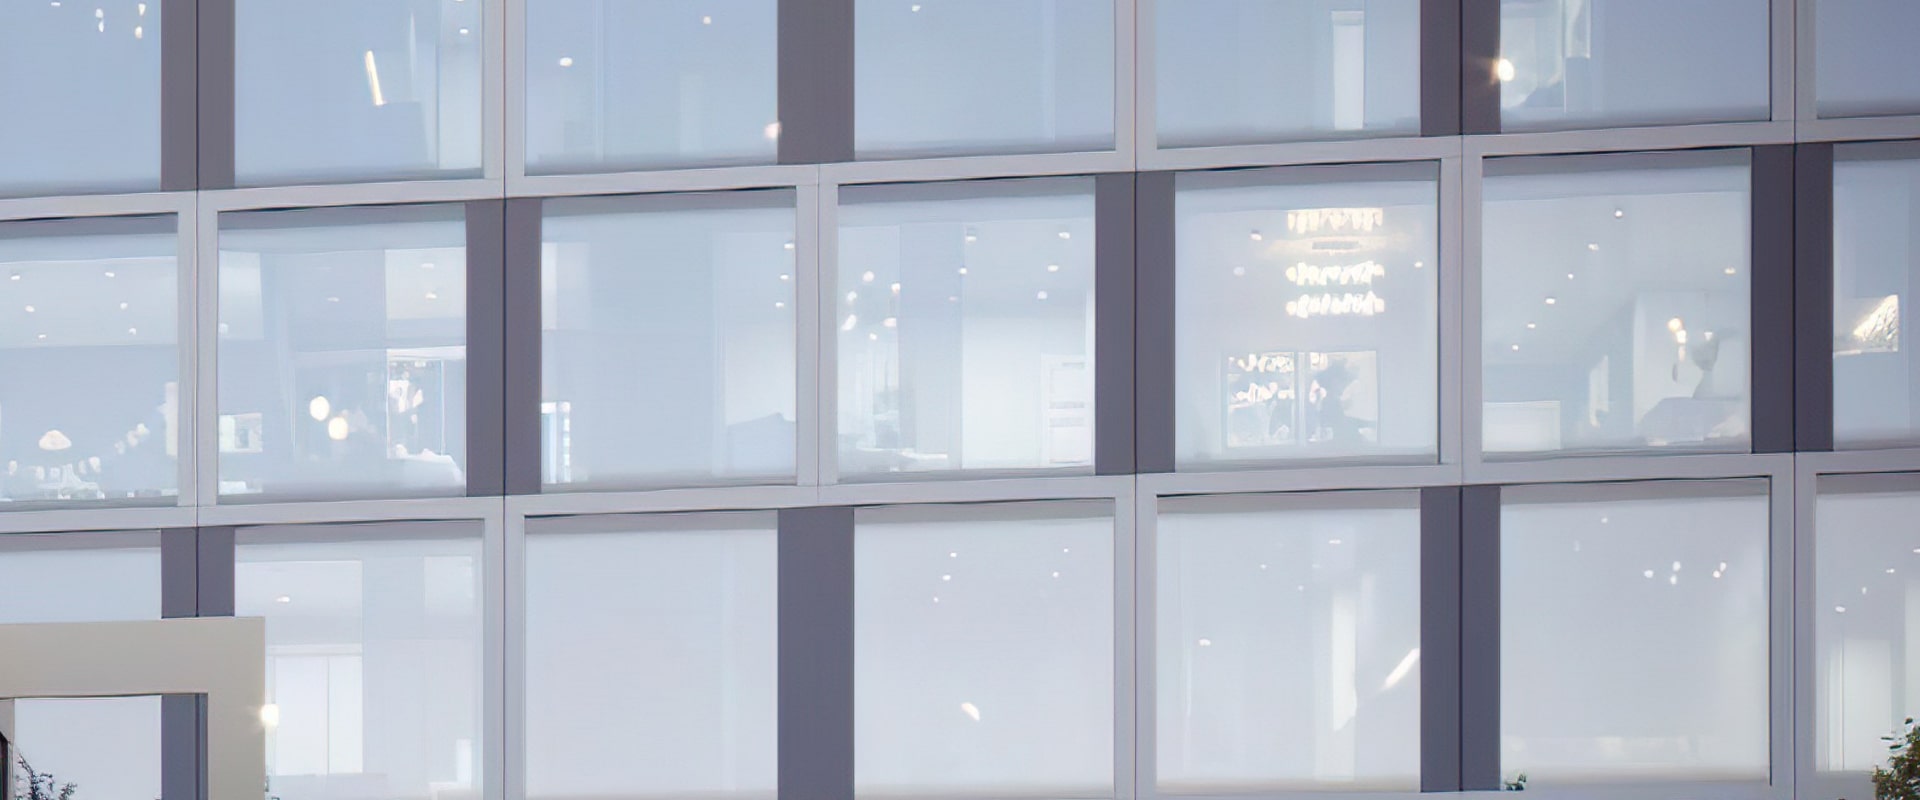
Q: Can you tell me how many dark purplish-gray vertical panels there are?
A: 9